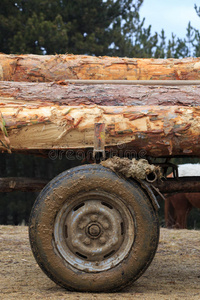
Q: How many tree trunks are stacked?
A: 3